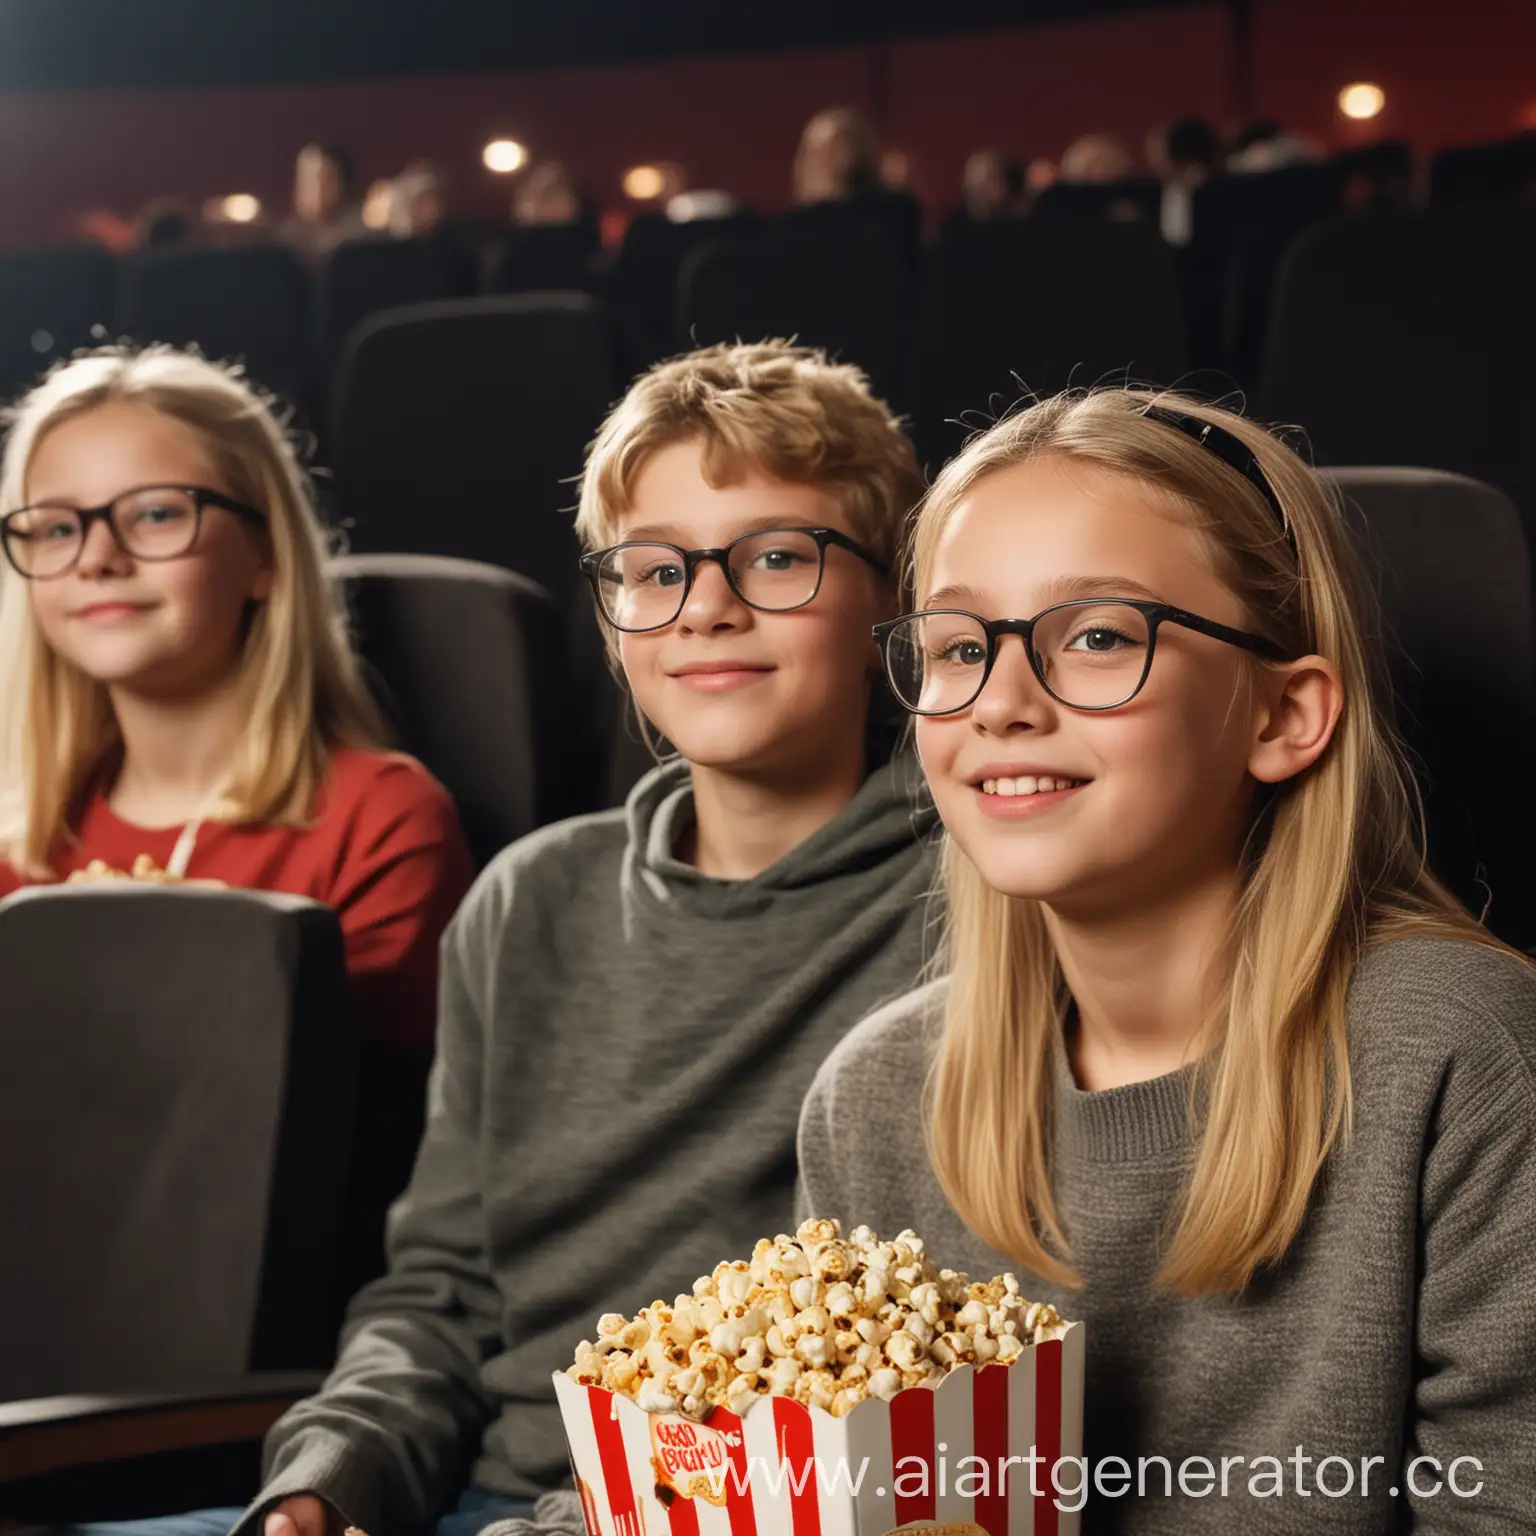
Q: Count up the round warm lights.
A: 4